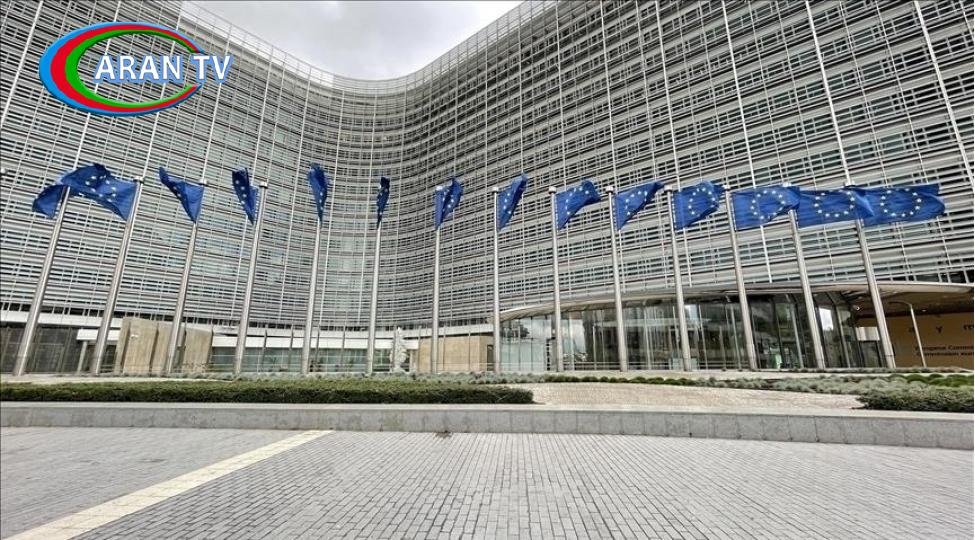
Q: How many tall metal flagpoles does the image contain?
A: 14